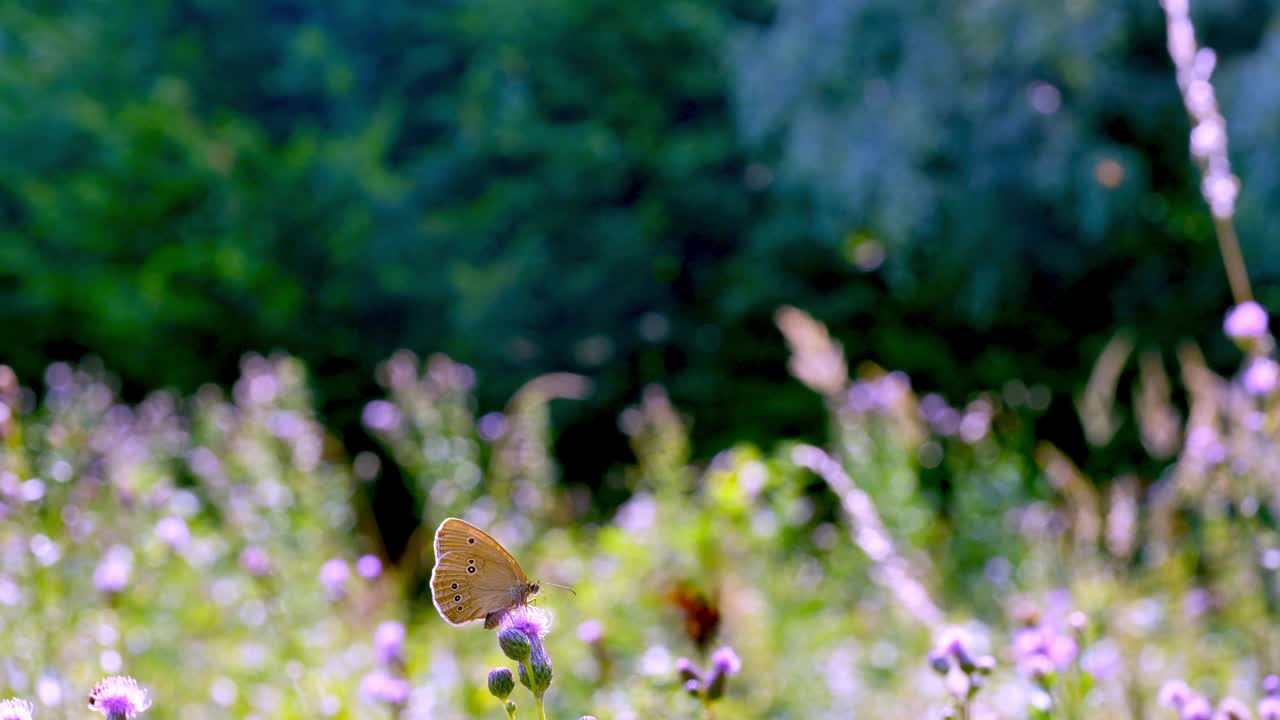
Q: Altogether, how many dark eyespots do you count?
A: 6